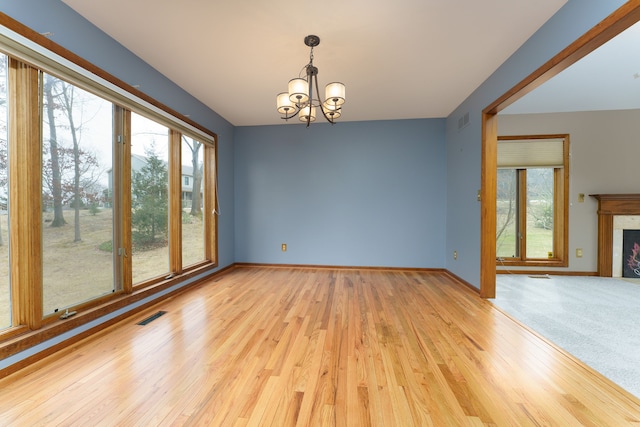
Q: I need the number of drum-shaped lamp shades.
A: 5